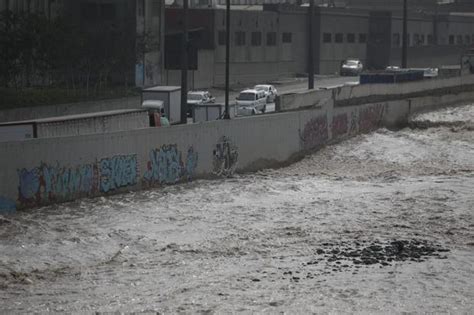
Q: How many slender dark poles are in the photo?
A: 4